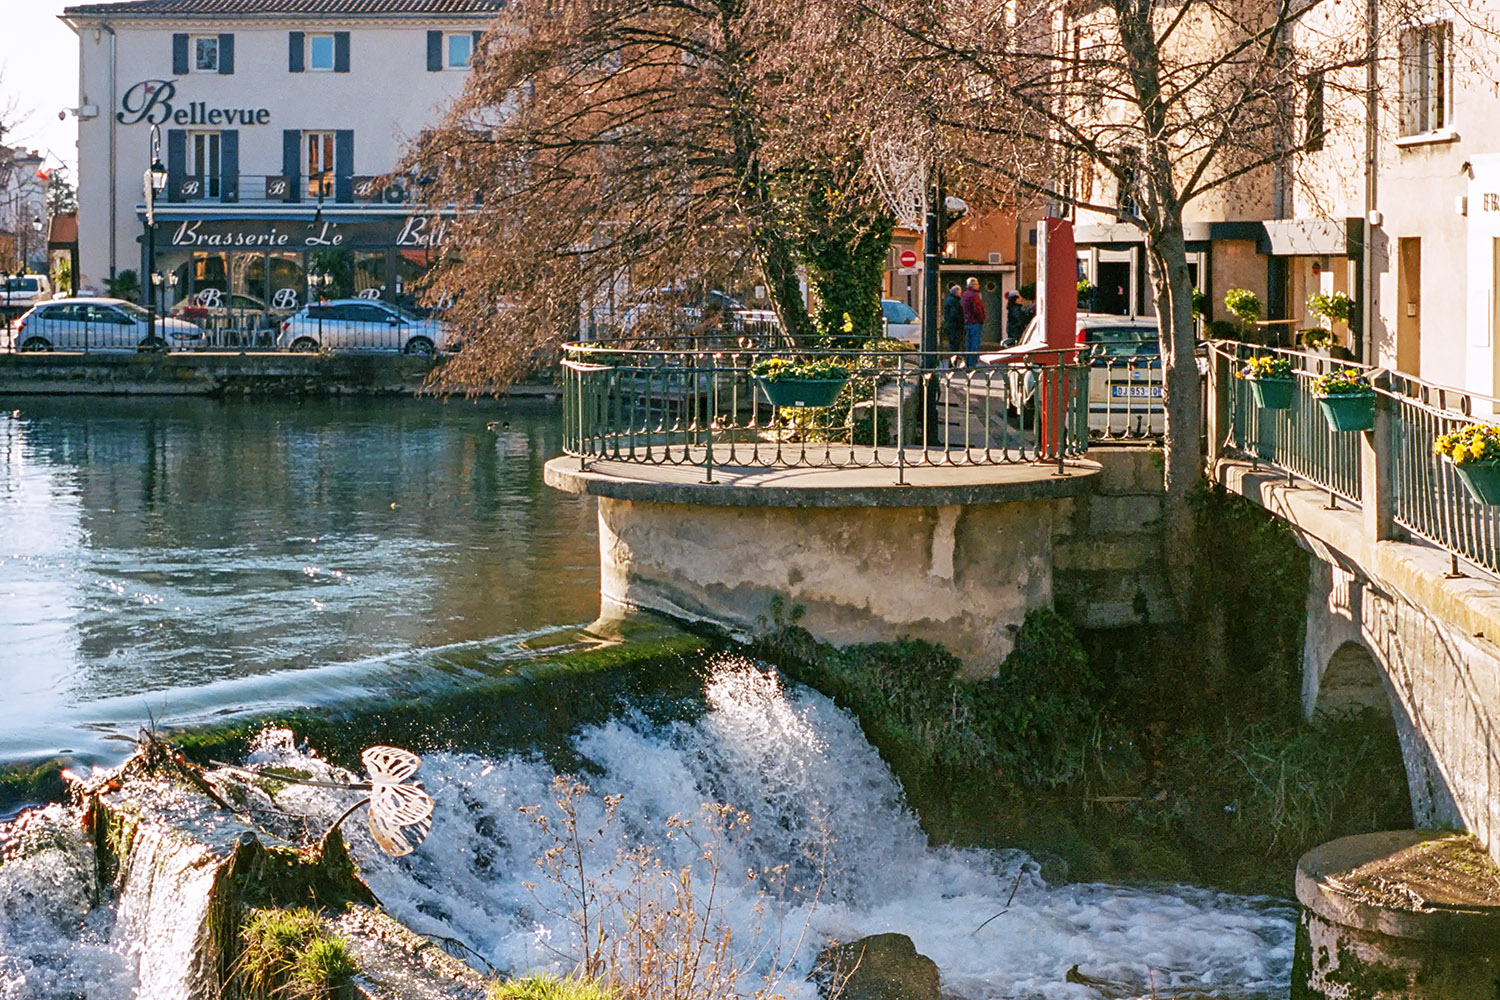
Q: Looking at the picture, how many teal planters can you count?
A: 4